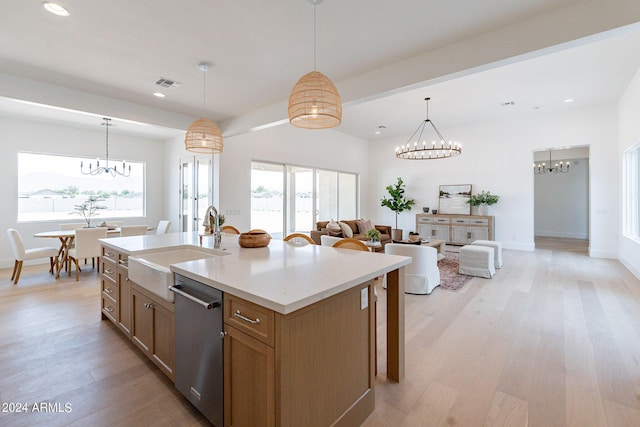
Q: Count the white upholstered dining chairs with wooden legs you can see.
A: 6